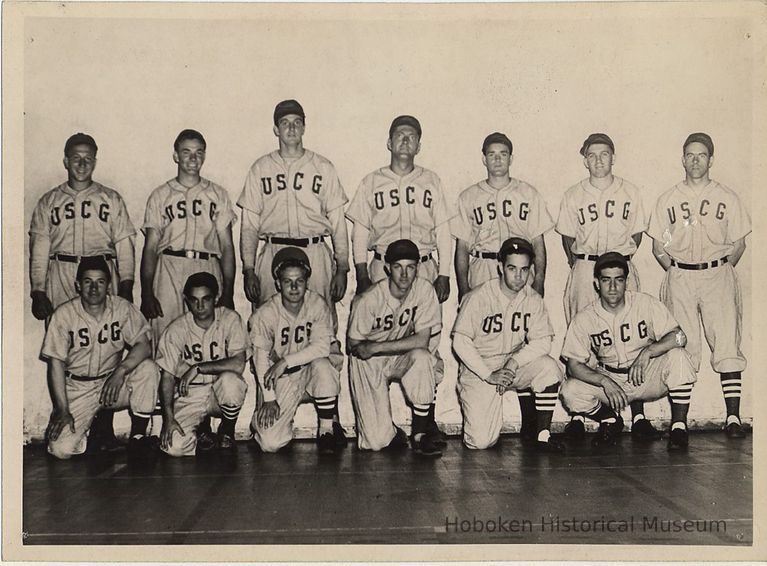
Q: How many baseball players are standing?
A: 7